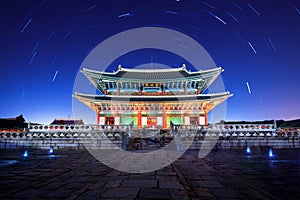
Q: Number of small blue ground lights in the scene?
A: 4